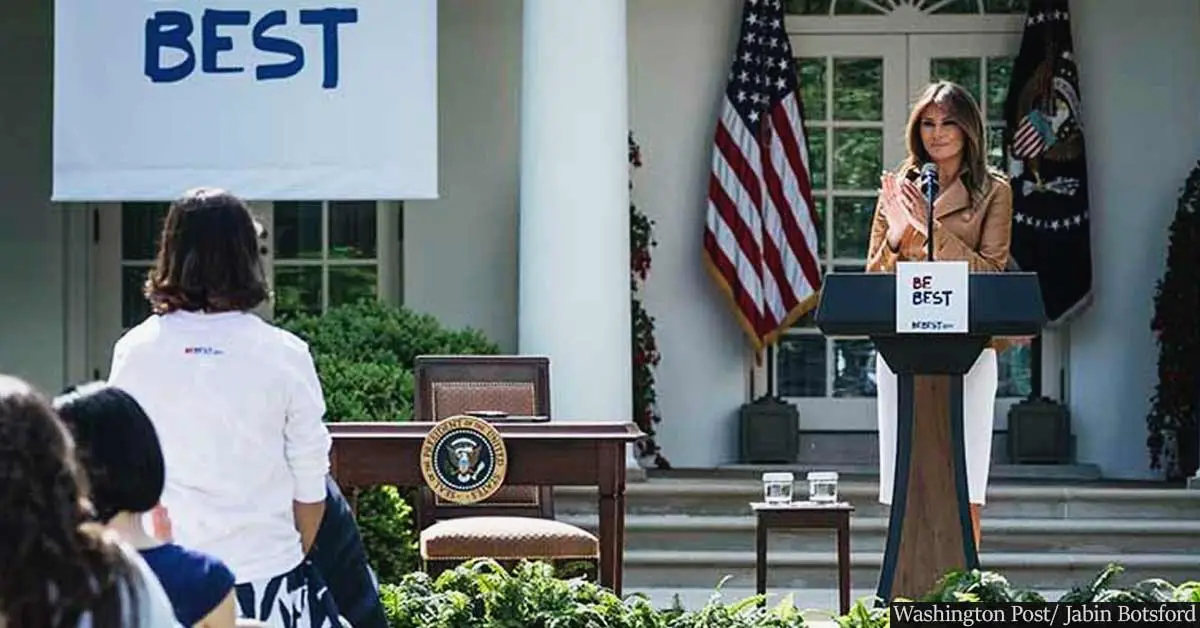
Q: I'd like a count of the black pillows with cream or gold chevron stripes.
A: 0